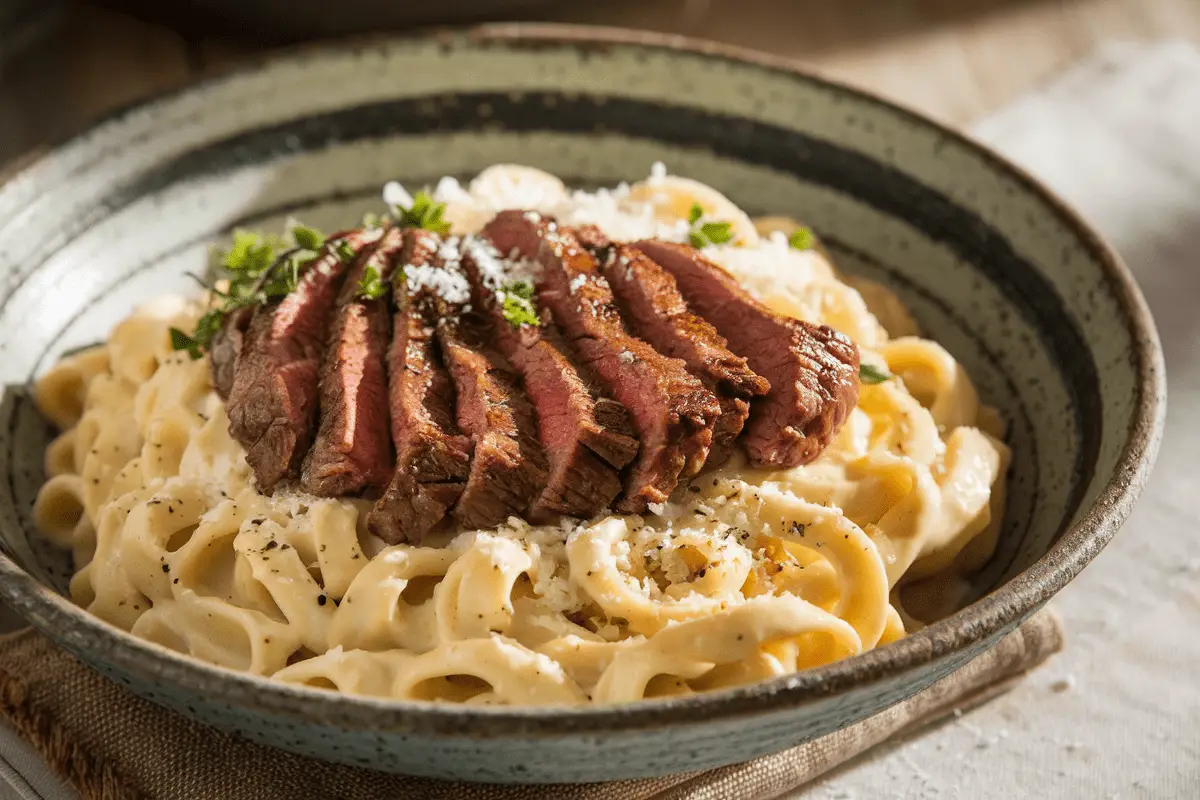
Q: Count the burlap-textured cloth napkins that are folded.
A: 1